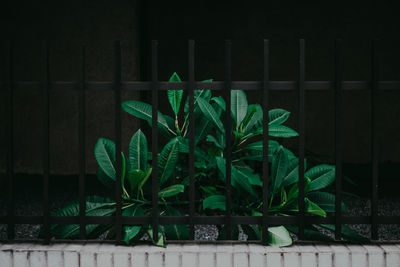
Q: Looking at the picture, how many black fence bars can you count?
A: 11